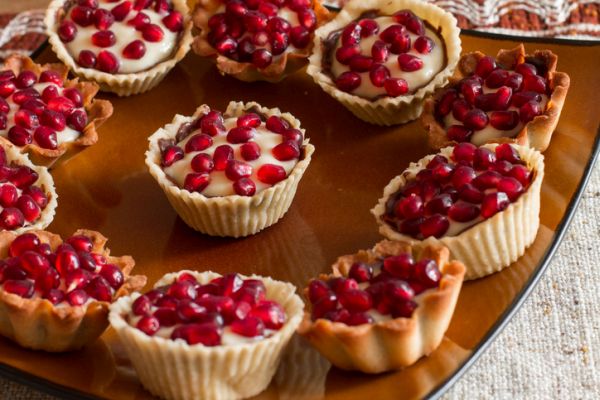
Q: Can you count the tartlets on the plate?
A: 11